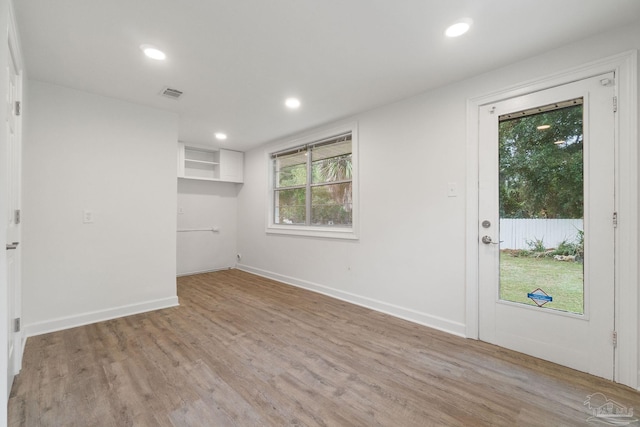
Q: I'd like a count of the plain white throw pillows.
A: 0